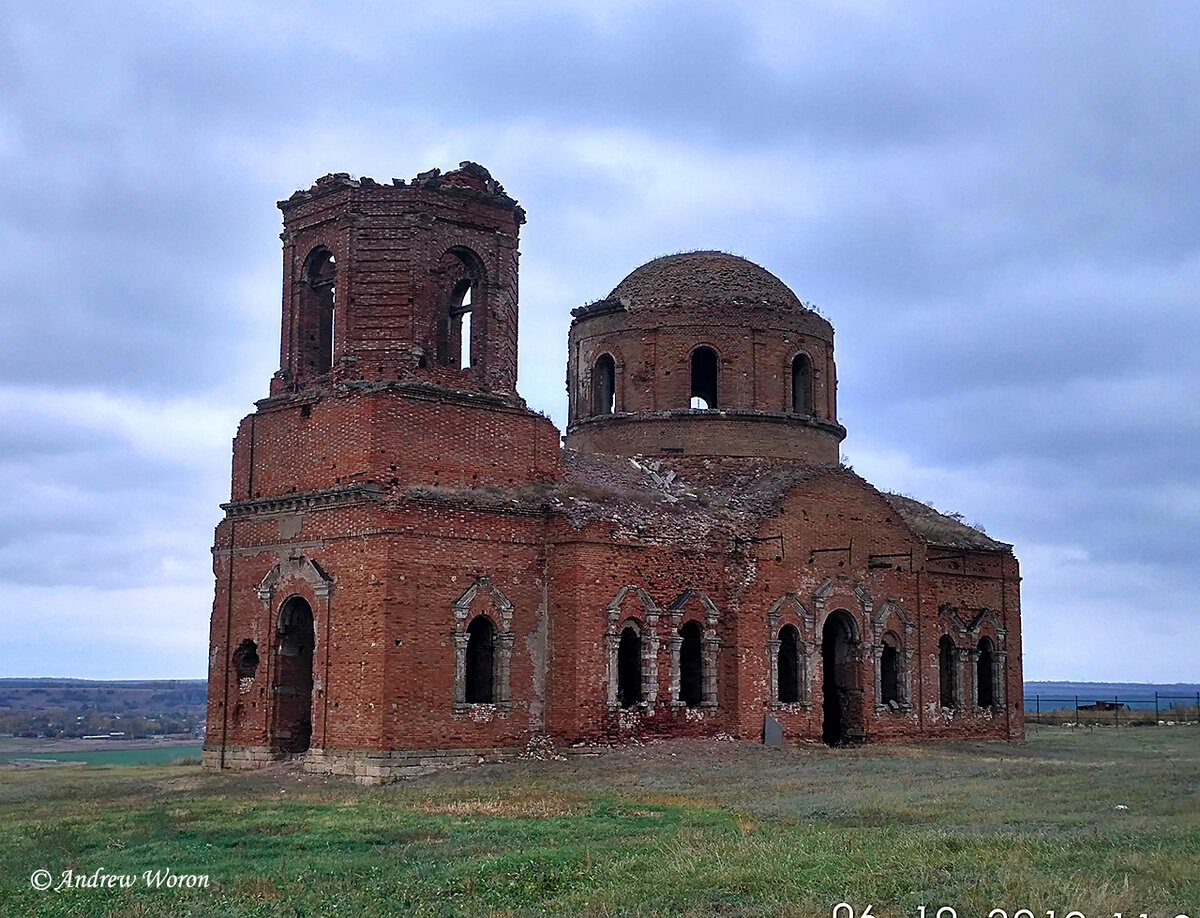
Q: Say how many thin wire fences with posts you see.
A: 1